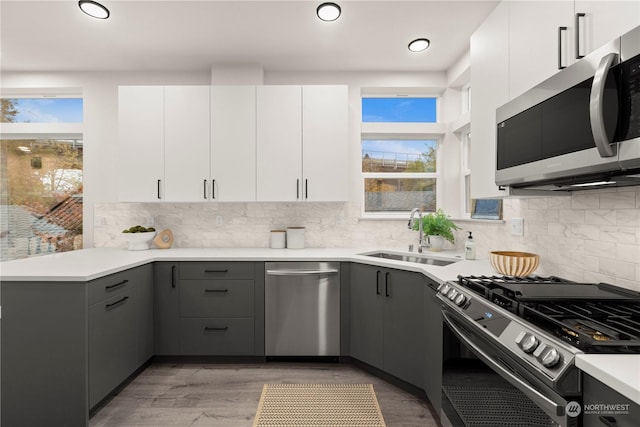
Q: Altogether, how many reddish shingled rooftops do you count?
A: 1